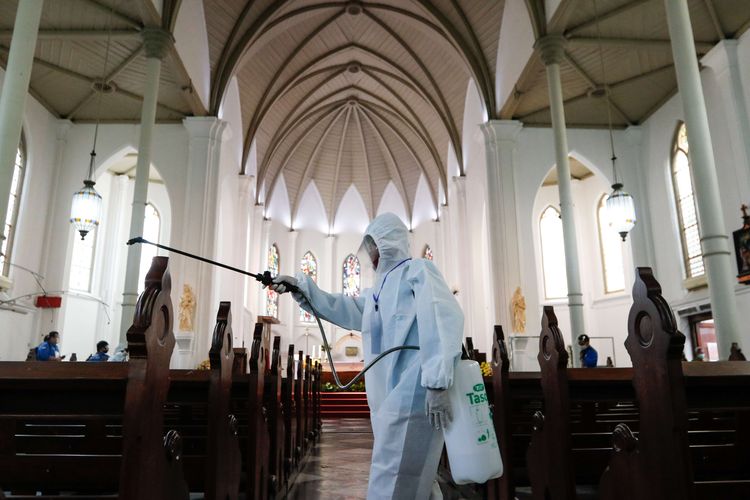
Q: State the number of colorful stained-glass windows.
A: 4